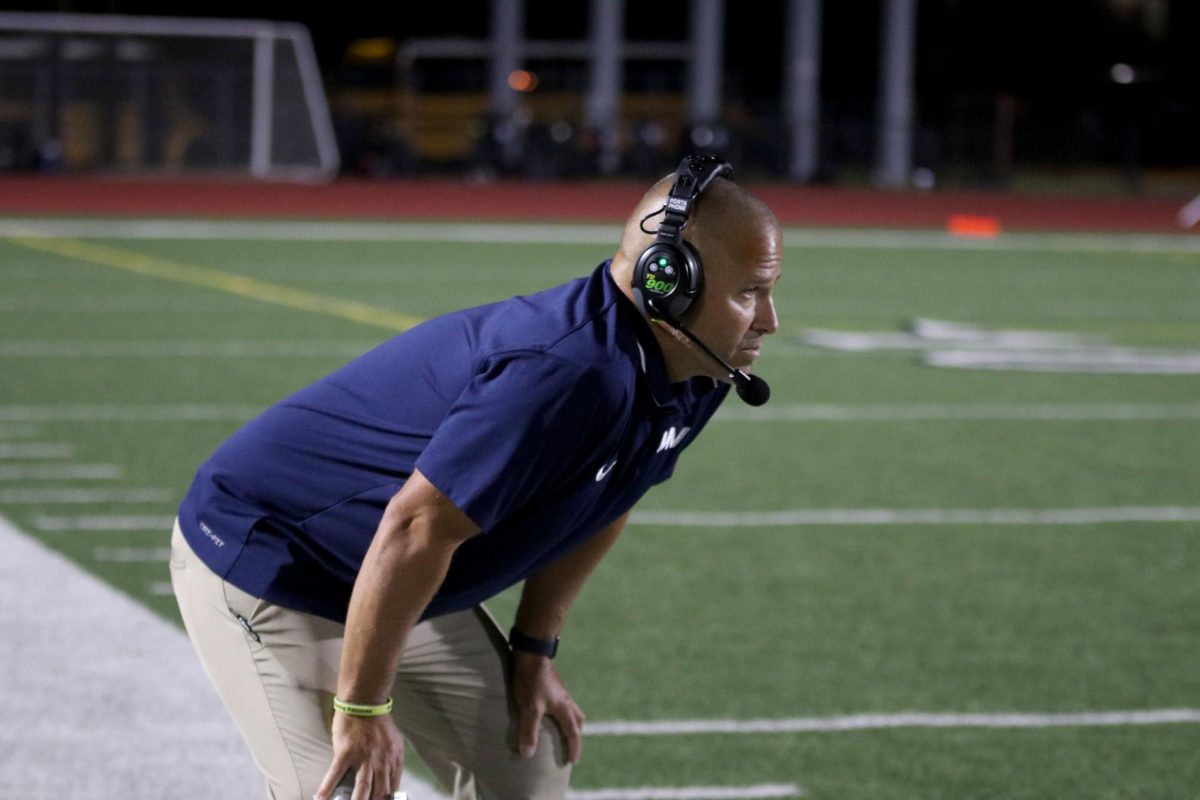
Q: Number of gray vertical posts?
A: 5